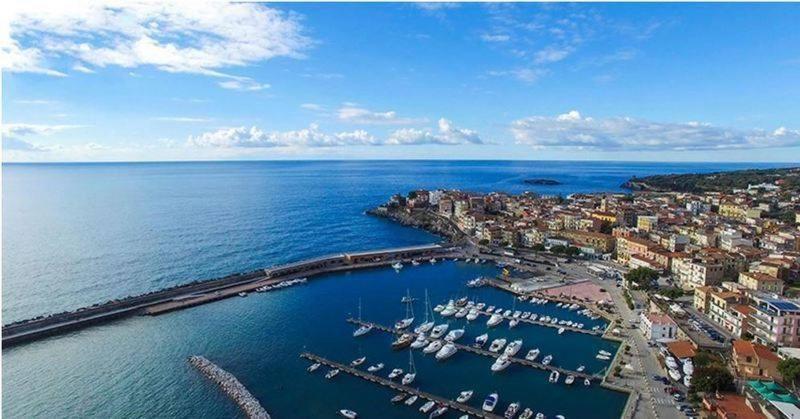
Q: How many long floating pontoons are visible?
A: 3